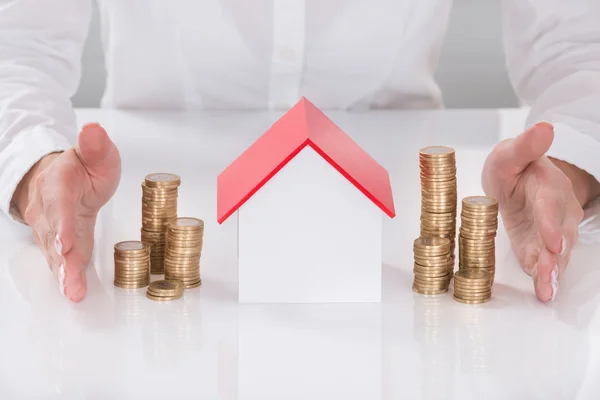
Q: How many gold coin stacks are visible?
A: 8